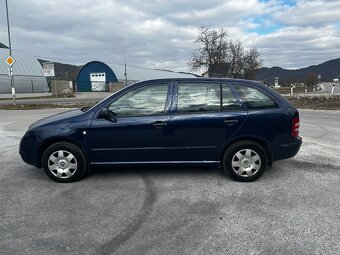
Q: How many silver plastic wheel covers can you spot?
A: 2